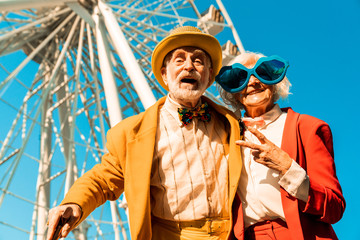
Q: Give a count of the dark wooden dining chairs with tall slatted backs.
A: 0